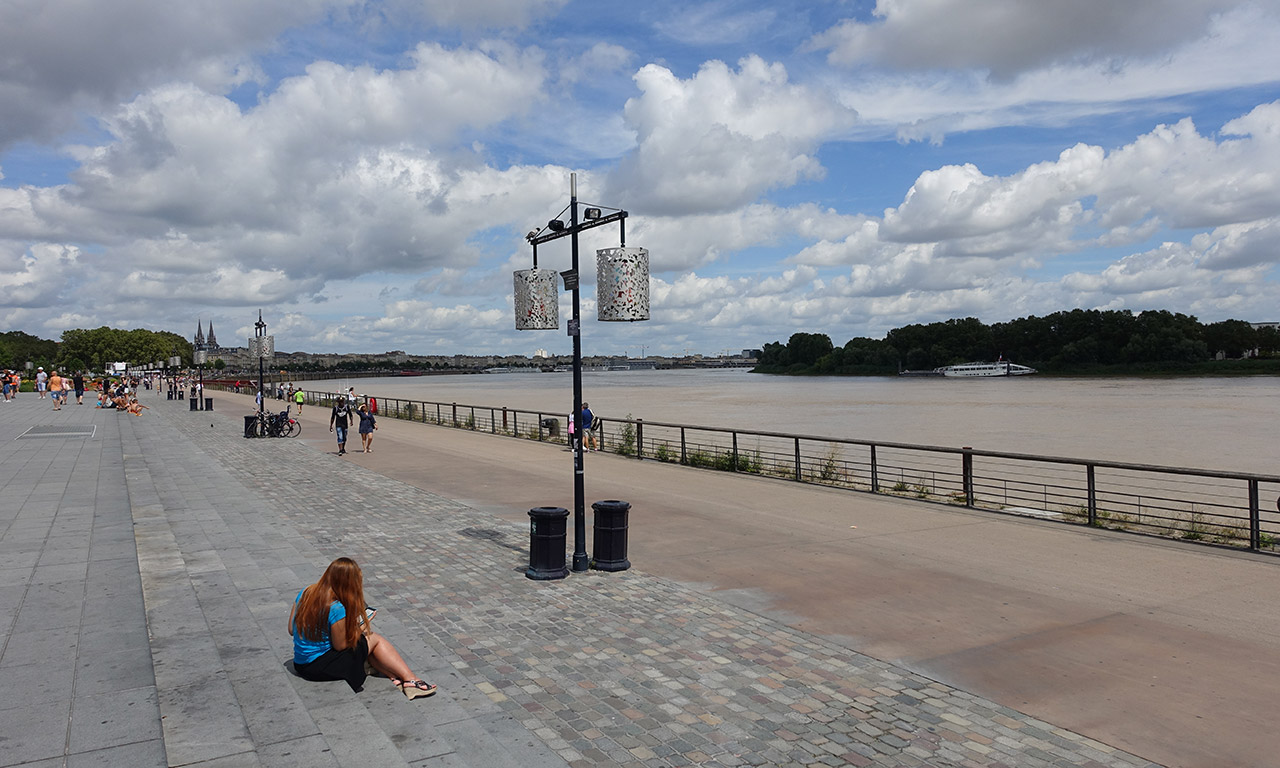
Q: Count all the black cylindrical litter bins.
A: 7